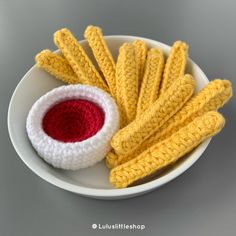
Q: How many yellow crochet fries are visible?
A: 10